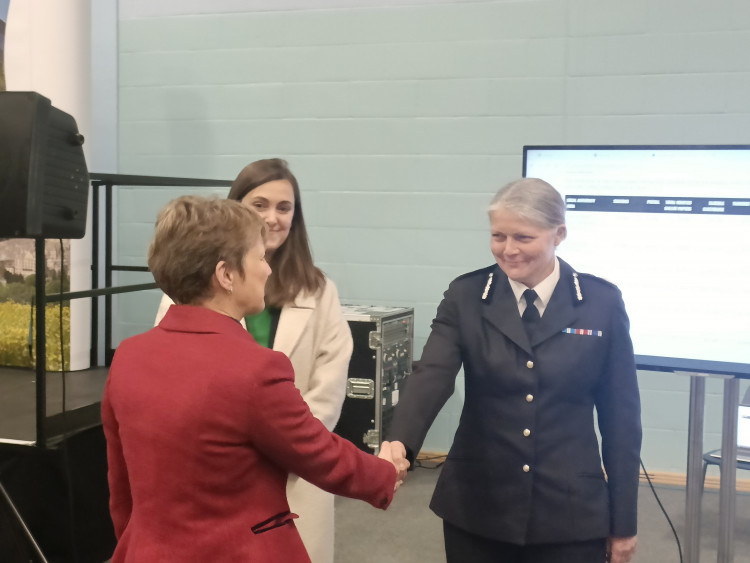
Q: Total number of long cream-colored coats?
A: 1